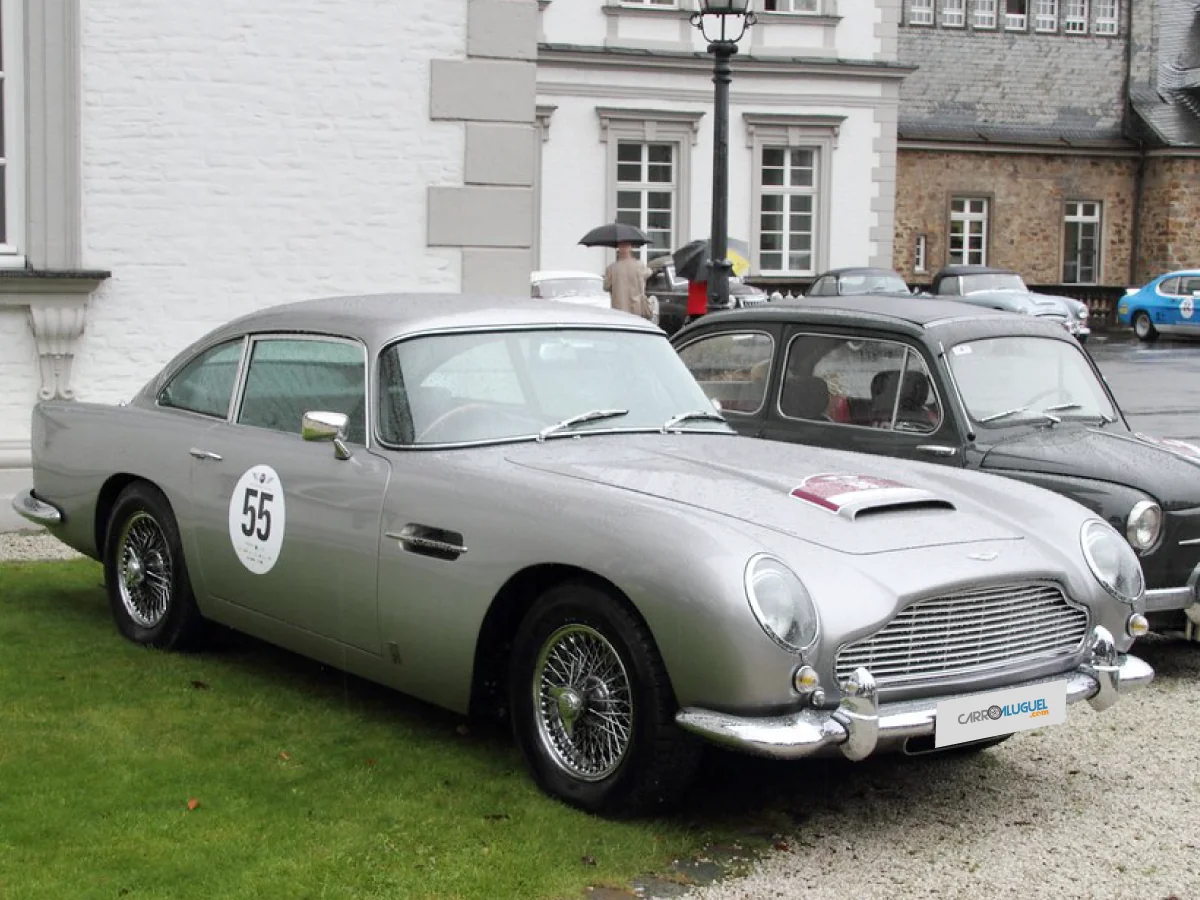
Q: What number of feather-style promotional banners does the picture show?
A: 0